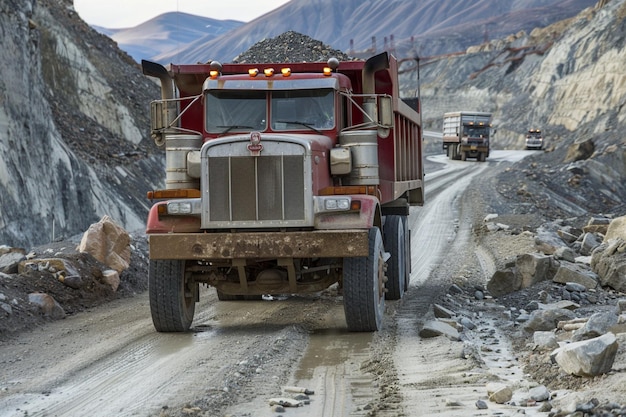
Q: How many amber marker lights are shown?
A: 5